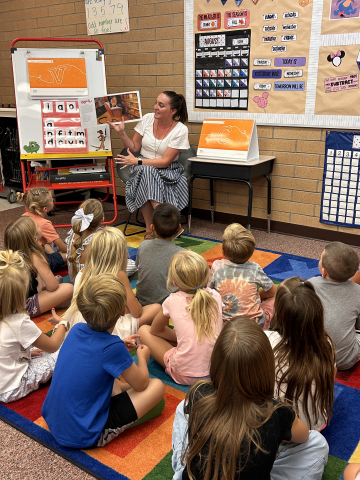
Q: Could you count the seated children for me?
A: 12